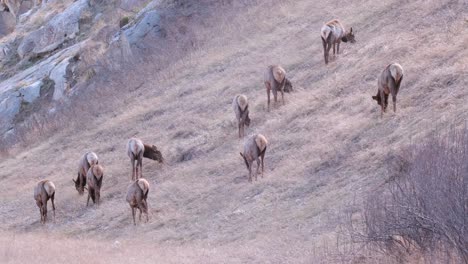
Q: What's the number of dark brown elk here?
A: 10